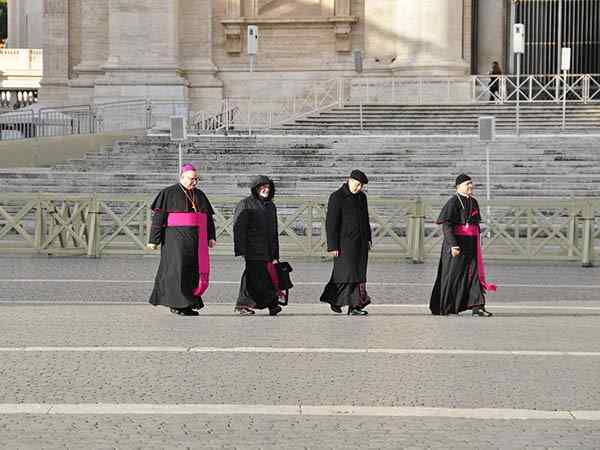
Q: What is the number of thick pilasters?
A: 2